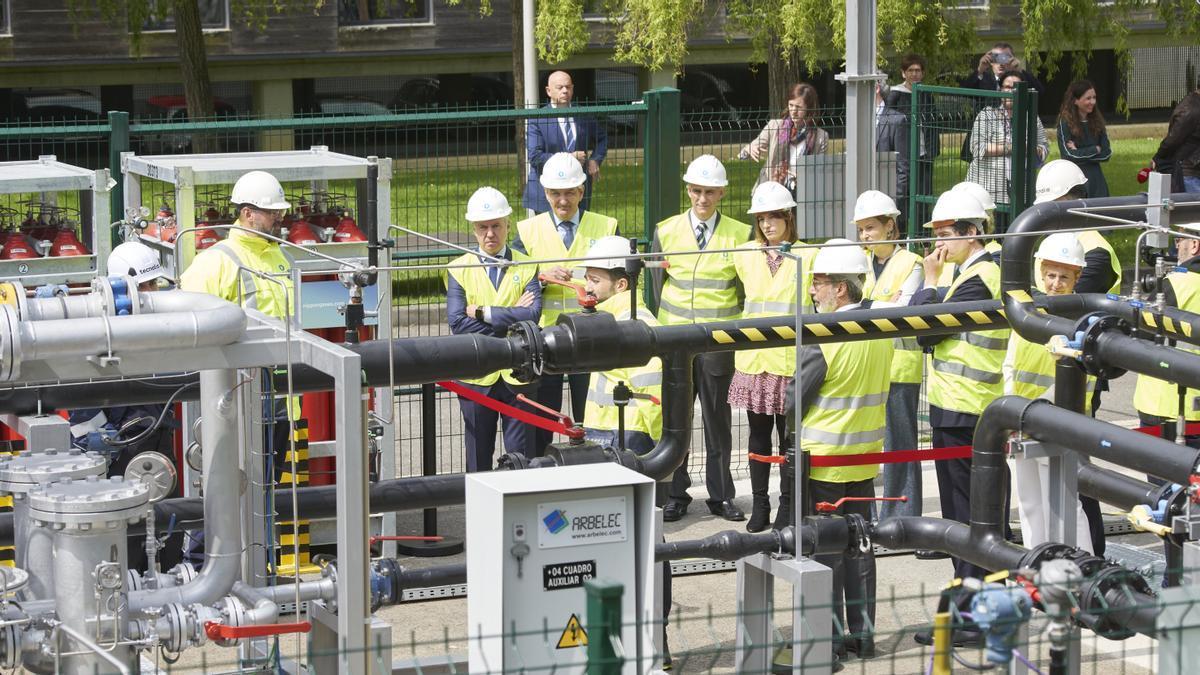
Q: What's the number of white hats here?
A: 14